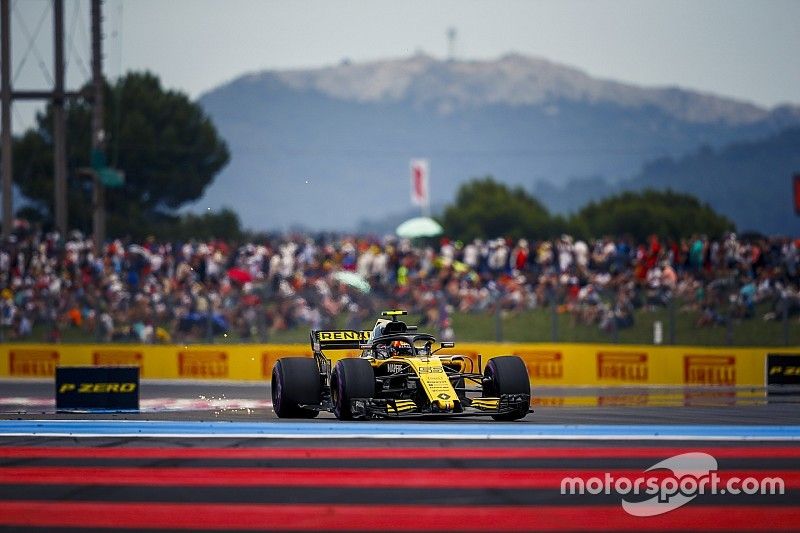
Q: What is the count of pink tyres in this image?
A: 0